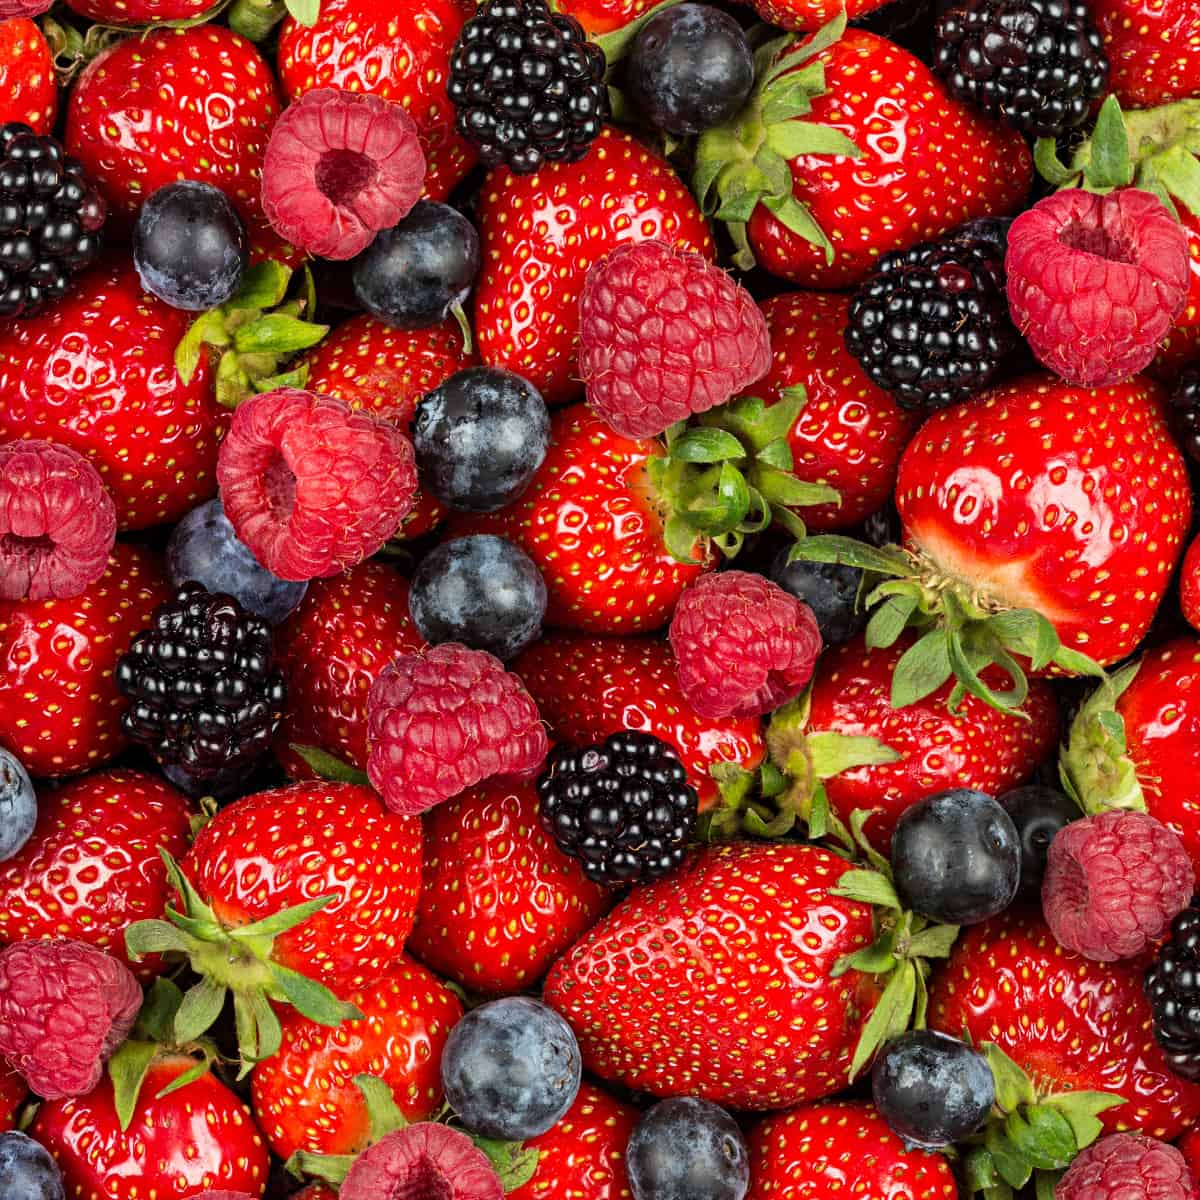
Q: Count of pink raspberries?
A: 11